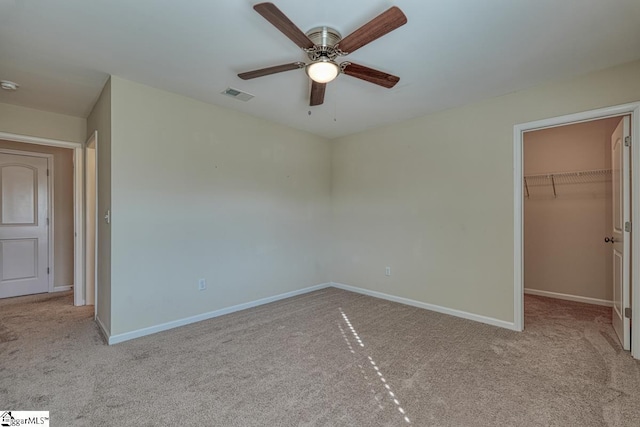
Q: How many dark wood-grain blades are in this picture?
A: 5